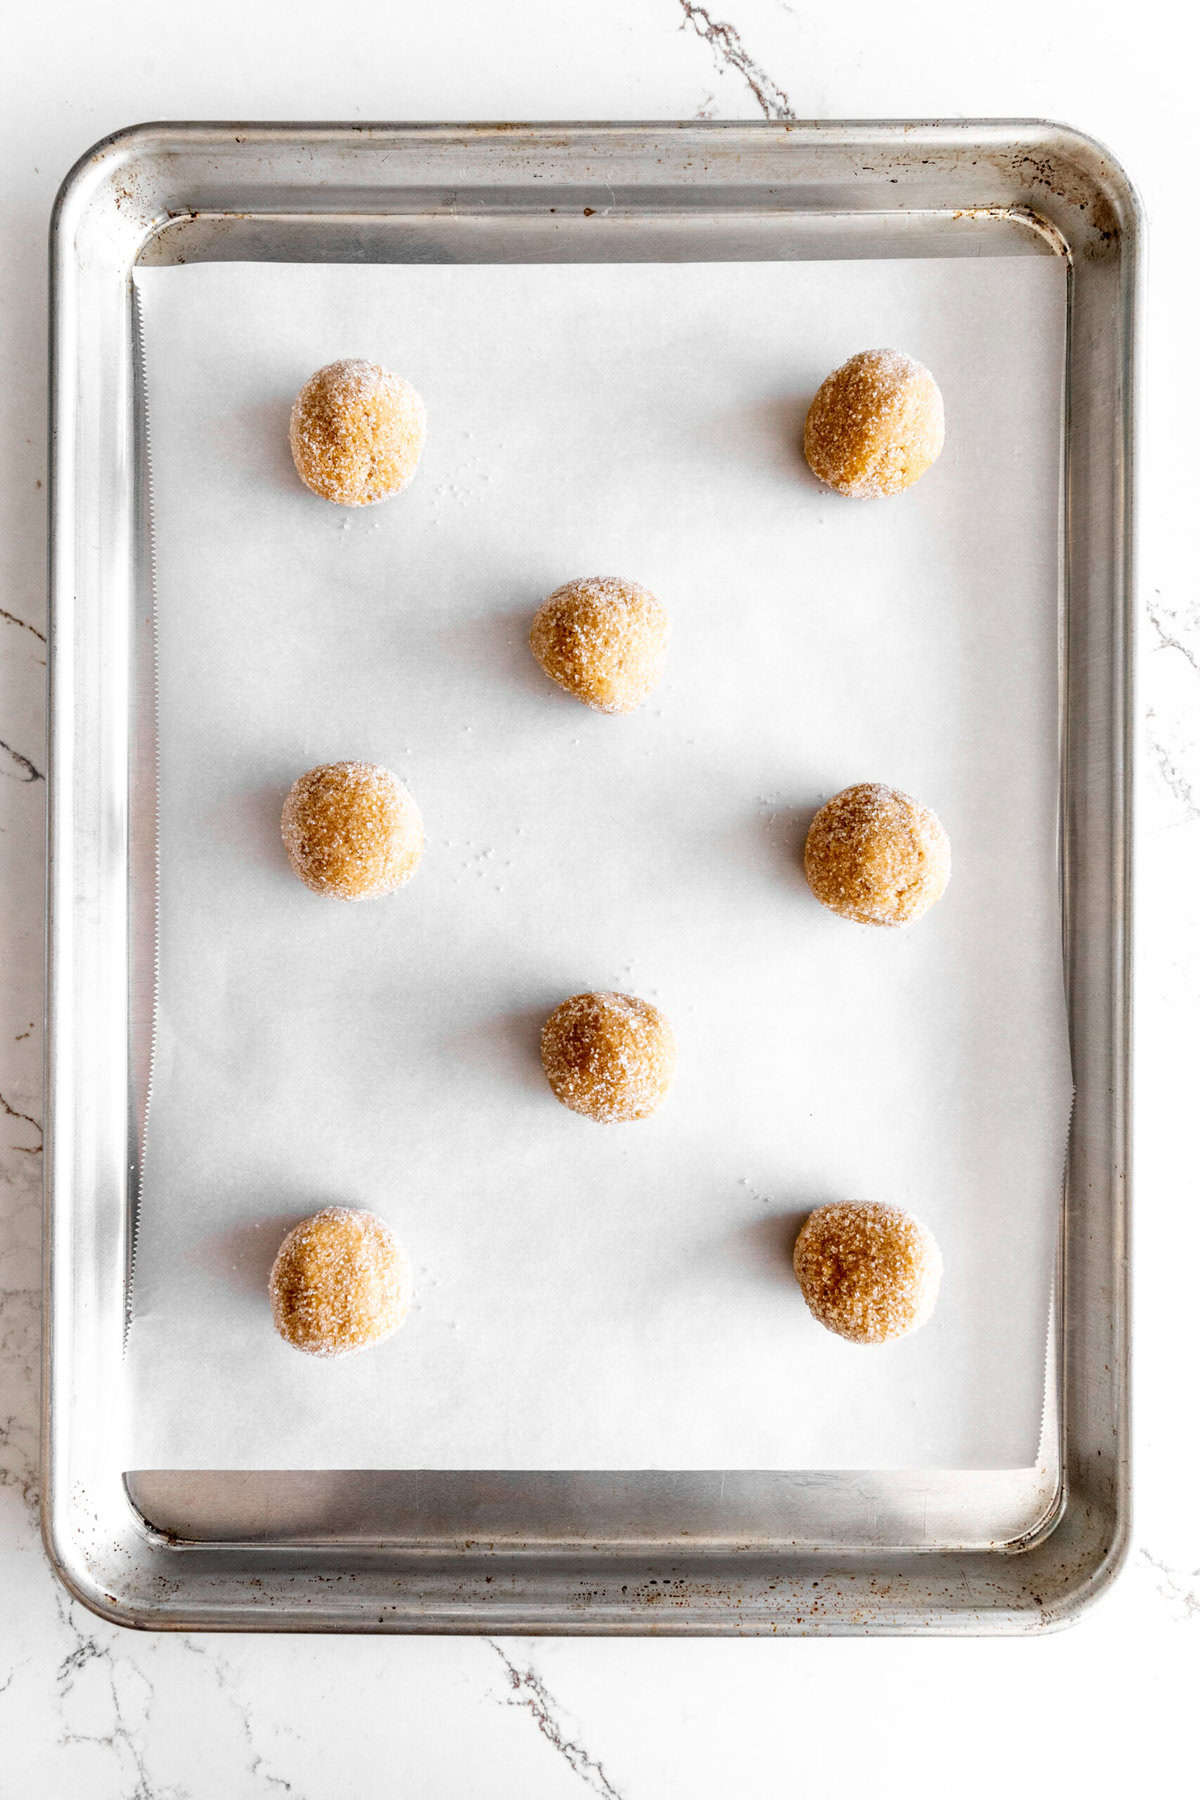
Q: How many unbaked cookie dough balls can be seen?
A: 8